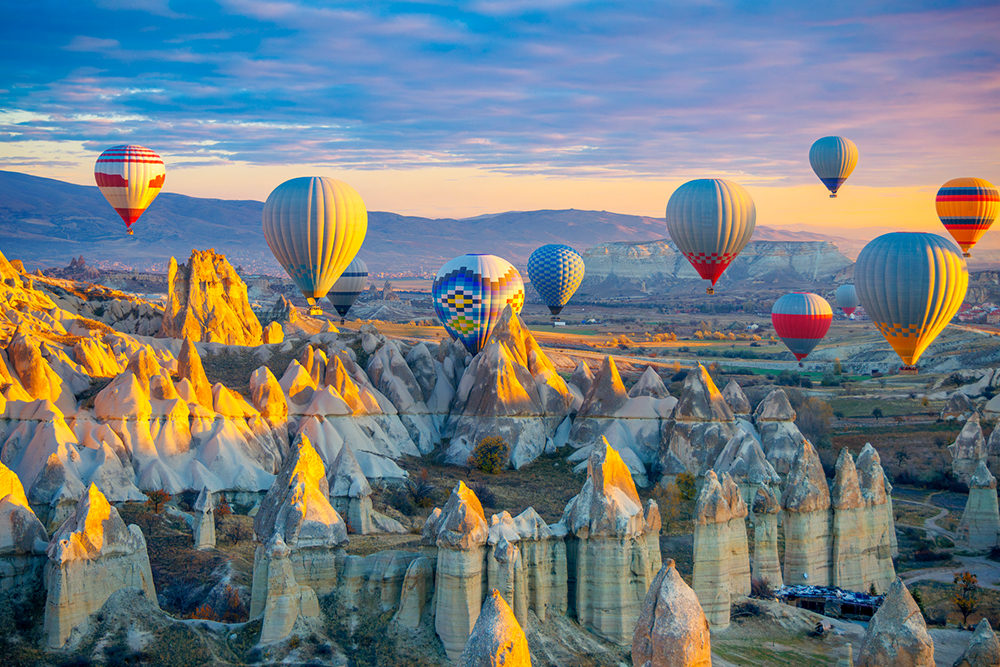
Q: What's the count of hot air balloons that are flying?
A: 11